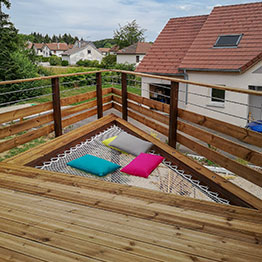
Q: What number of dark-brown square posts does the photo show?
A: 4